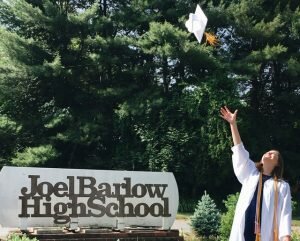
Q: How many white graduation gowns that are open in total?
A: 1